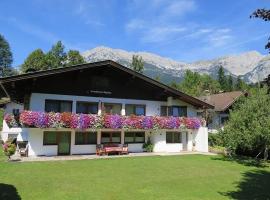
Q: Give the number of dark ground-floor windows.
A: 5